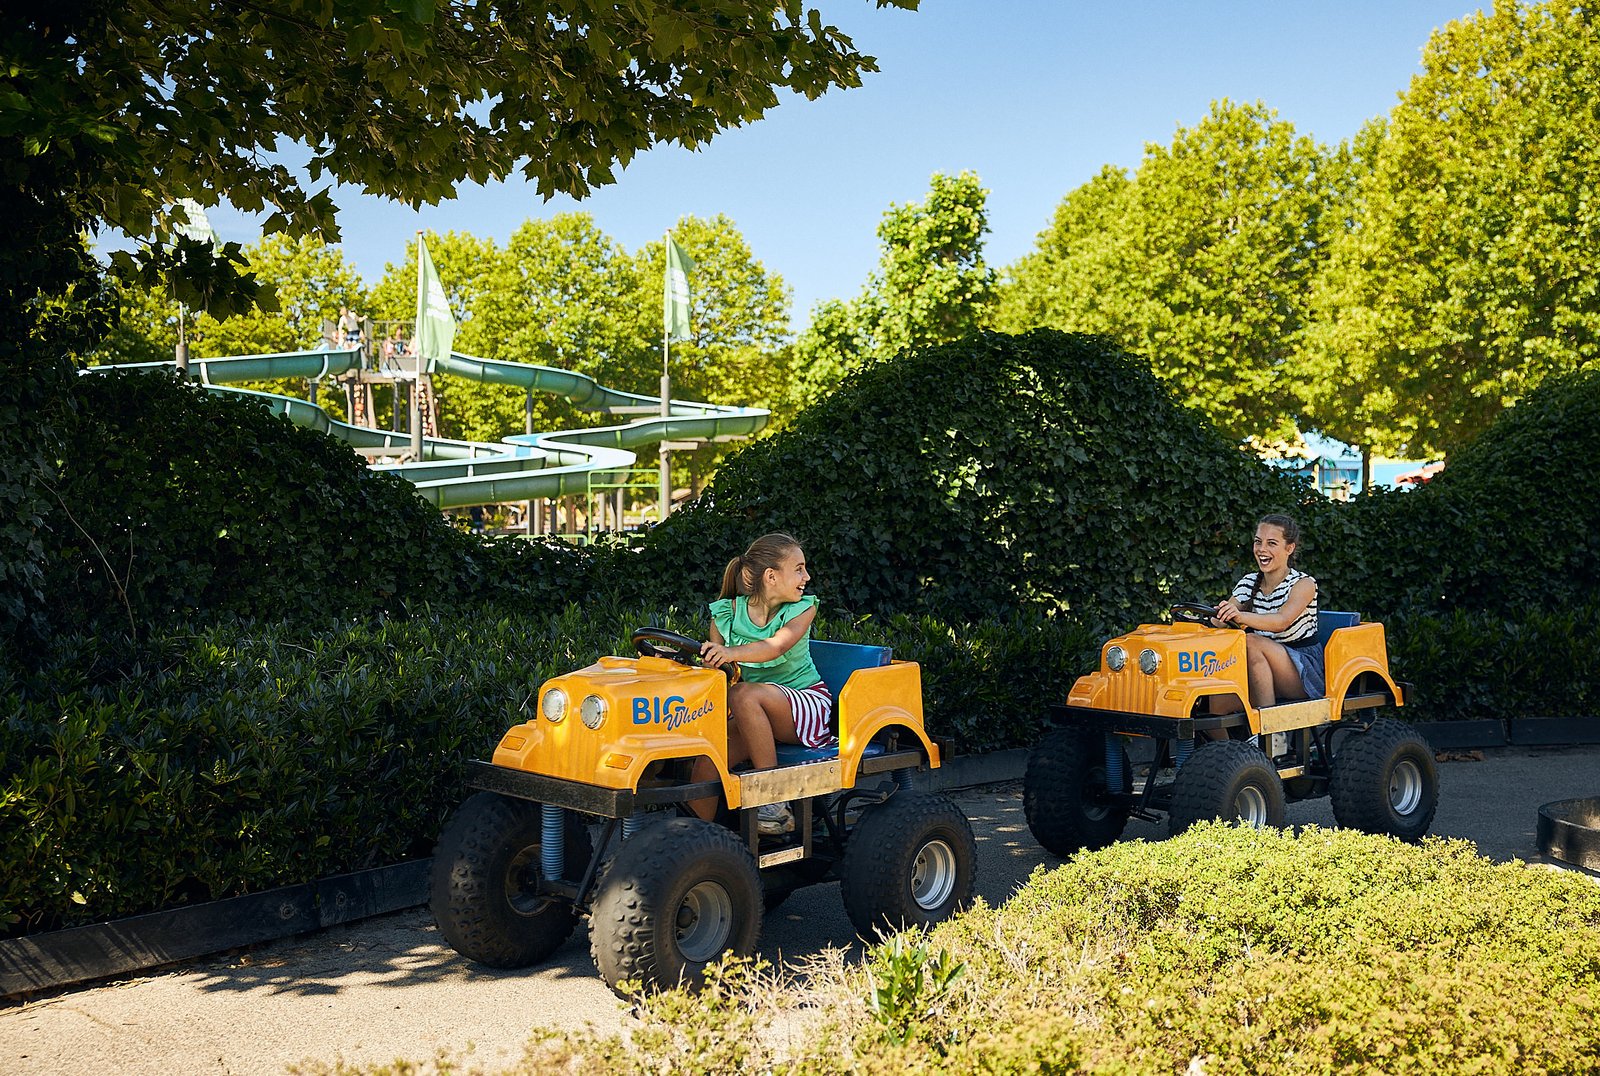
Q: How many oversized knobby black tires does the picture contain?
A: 6